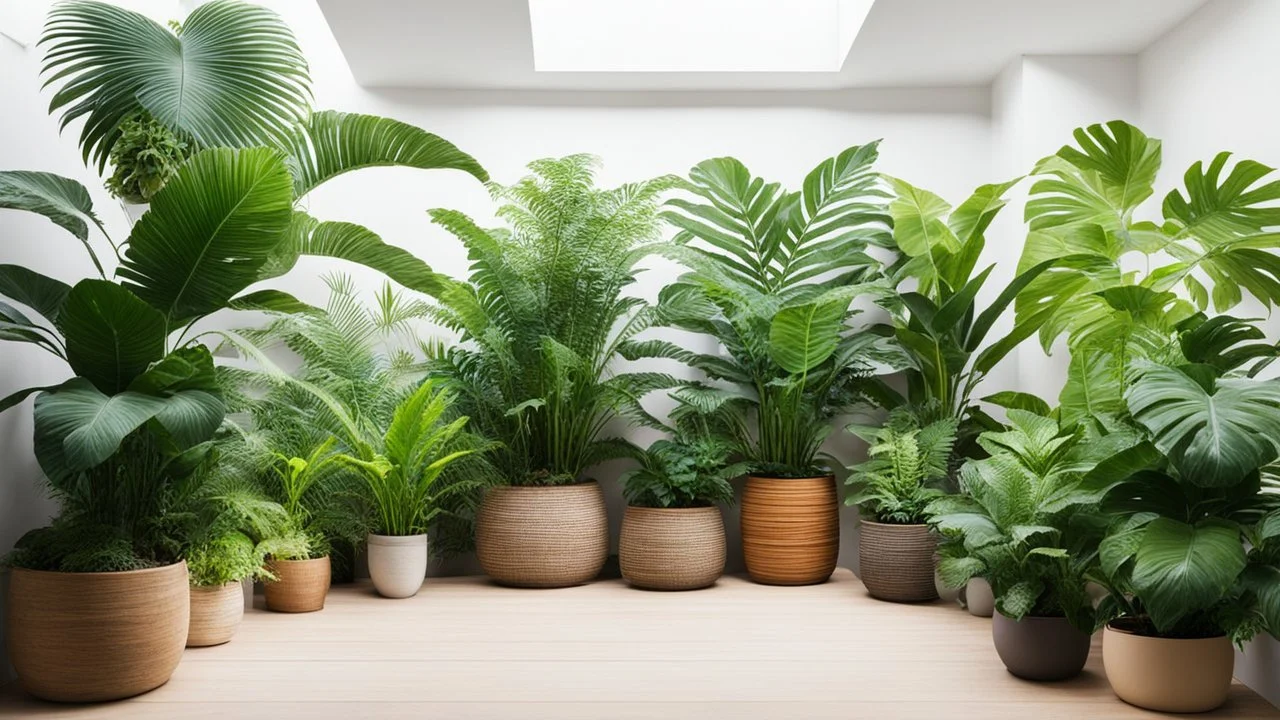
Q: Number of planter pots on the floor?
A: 12